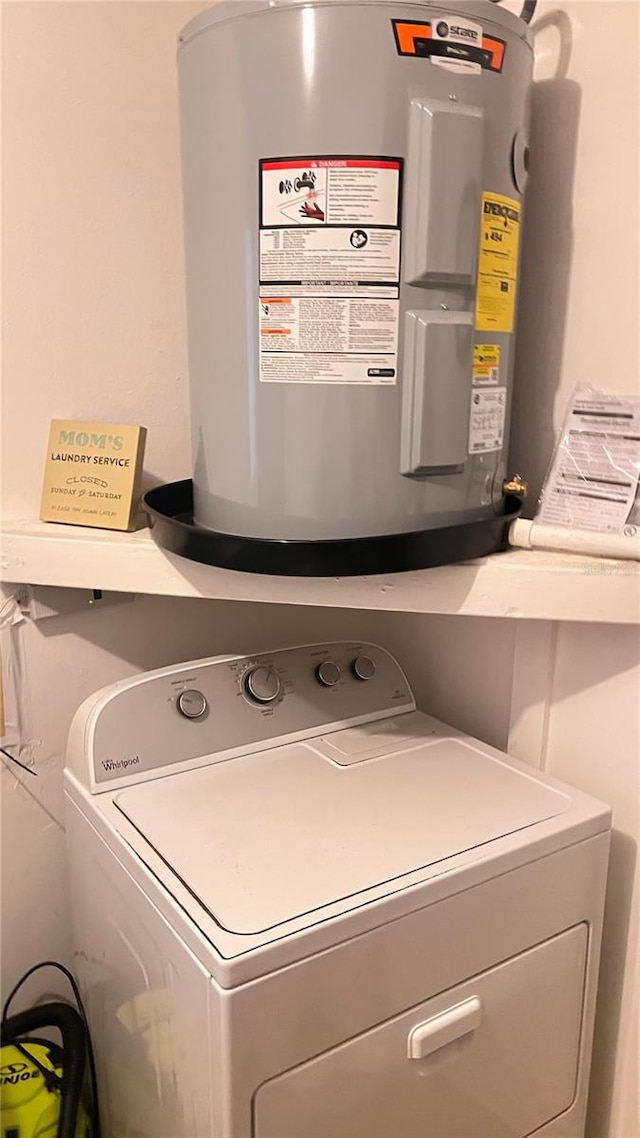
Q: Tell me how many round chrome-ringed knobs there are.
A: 4